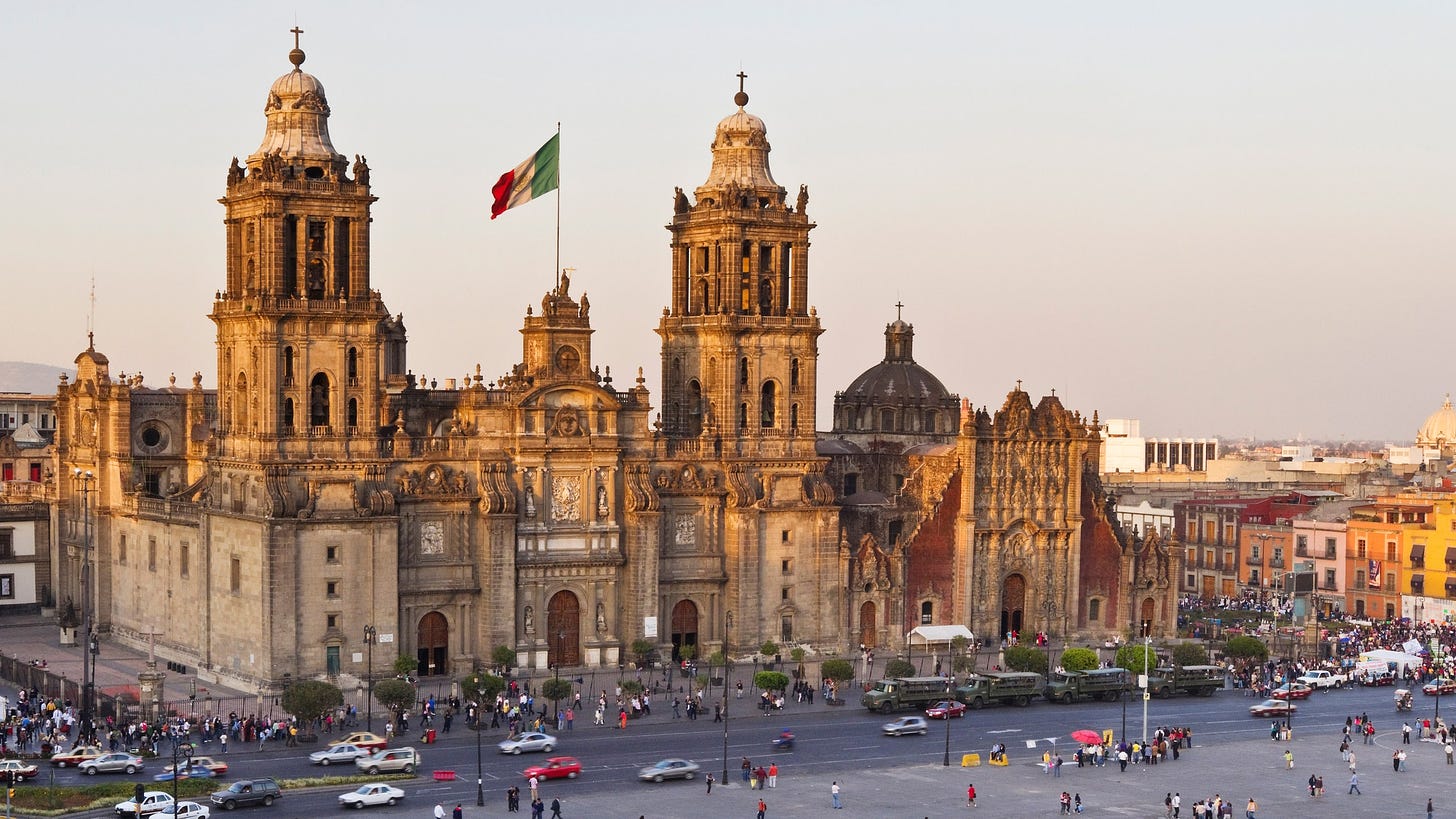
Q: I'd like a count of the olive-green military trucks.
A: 4